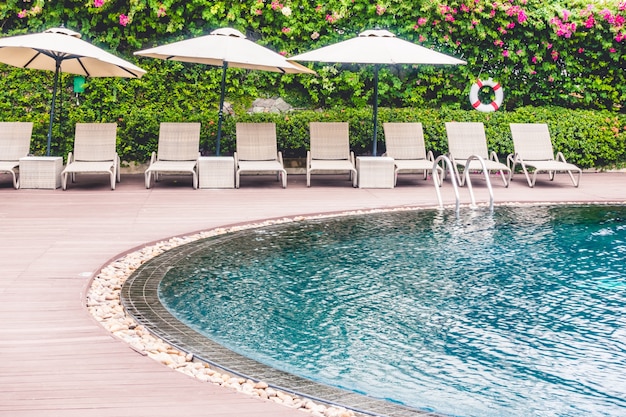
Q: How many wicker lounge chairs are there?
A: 8